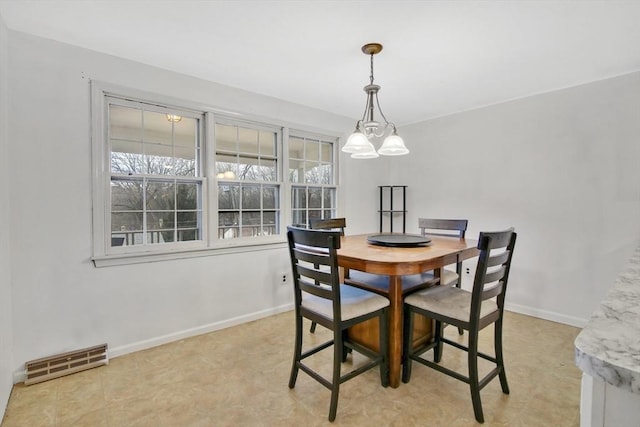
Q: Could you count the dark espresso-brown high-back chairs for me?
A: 4